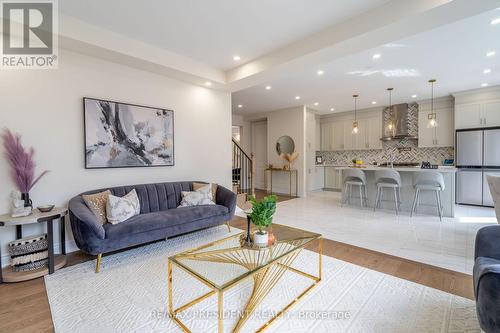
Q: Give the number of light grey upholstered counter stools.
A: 3